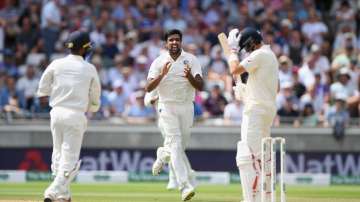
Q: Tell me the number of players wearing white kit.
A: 3